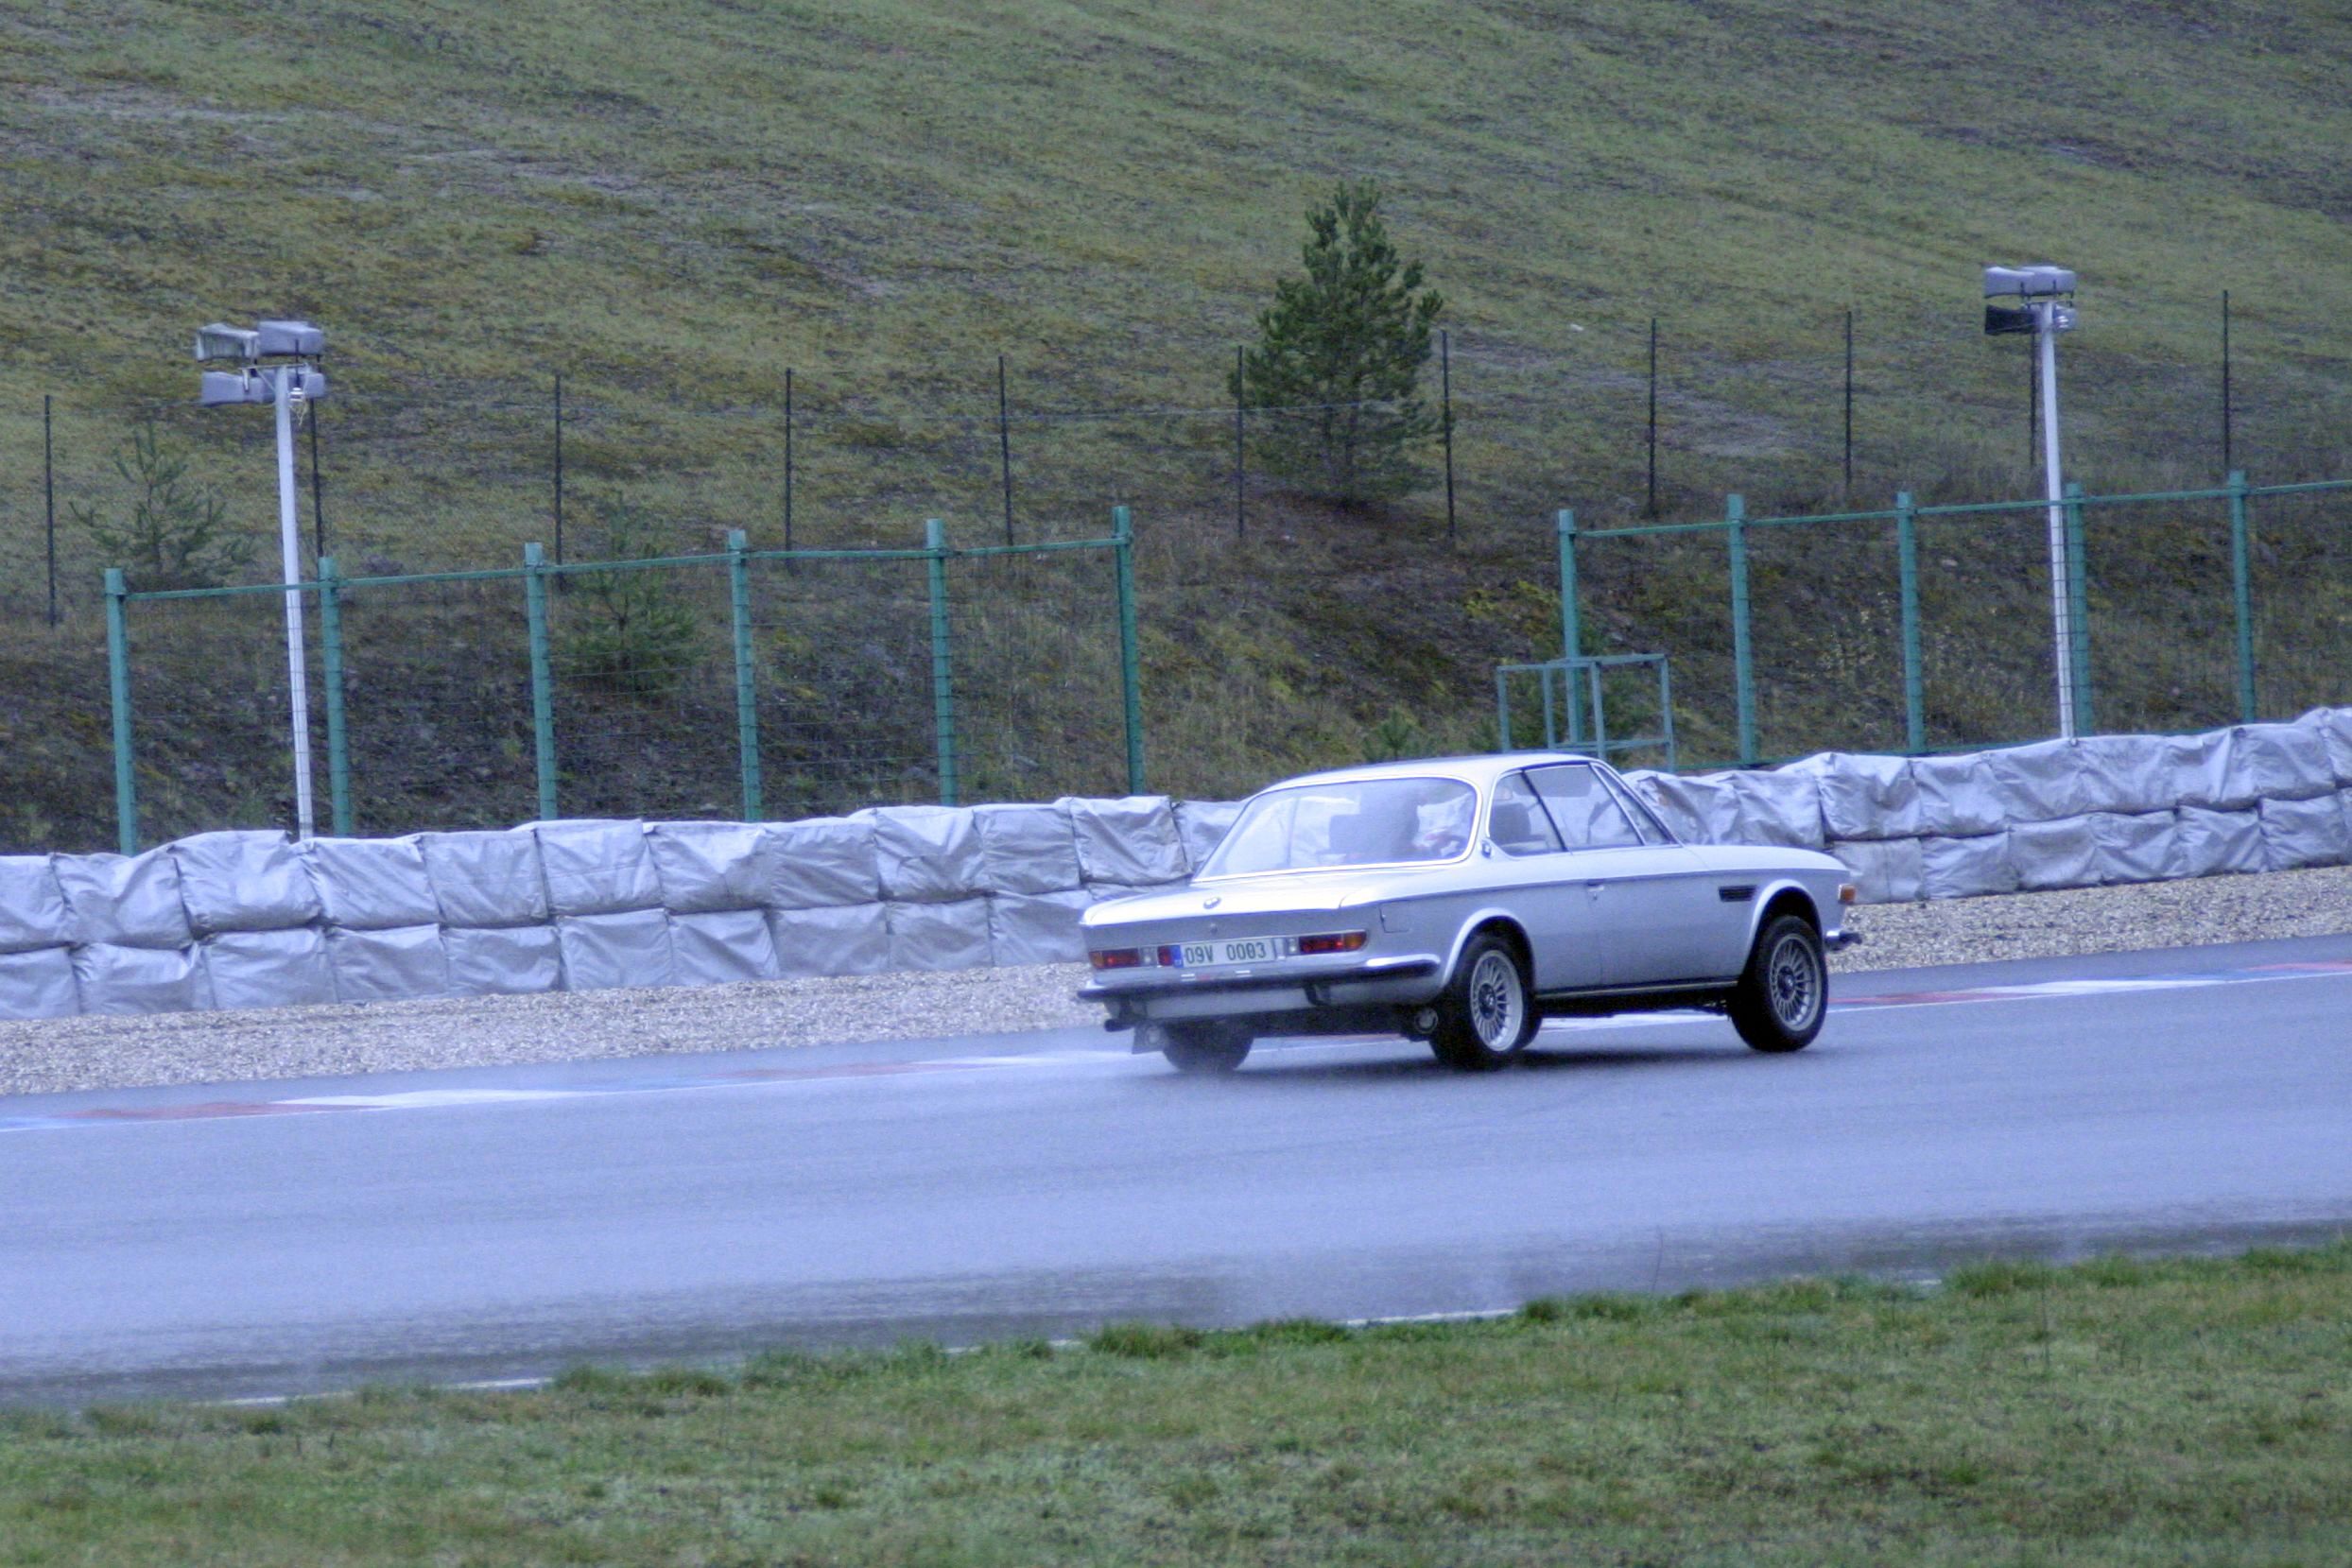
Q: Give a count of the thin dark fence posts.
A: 11